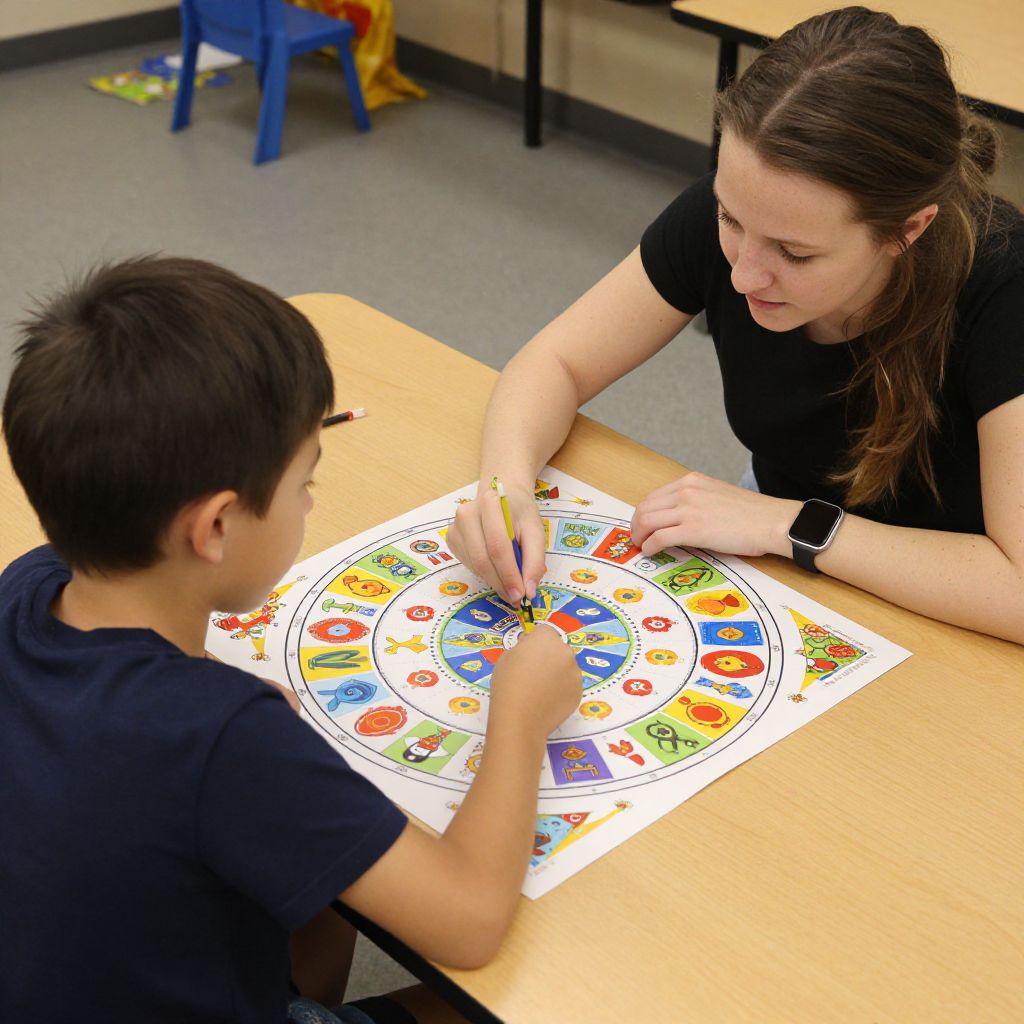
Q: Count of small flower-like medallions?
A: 10